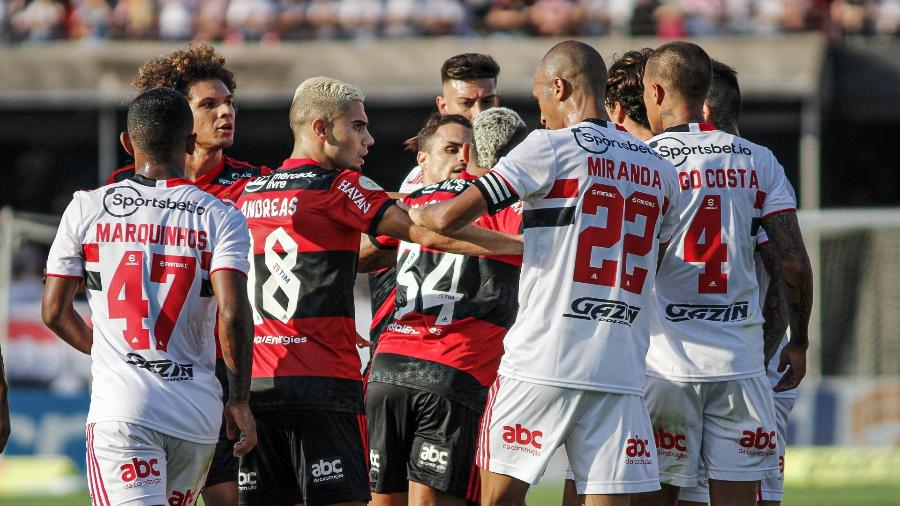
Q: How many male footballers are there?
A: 10